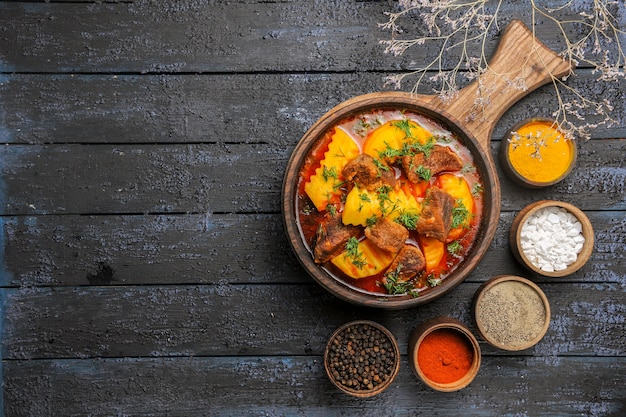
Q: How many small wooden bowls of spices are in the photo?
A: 5